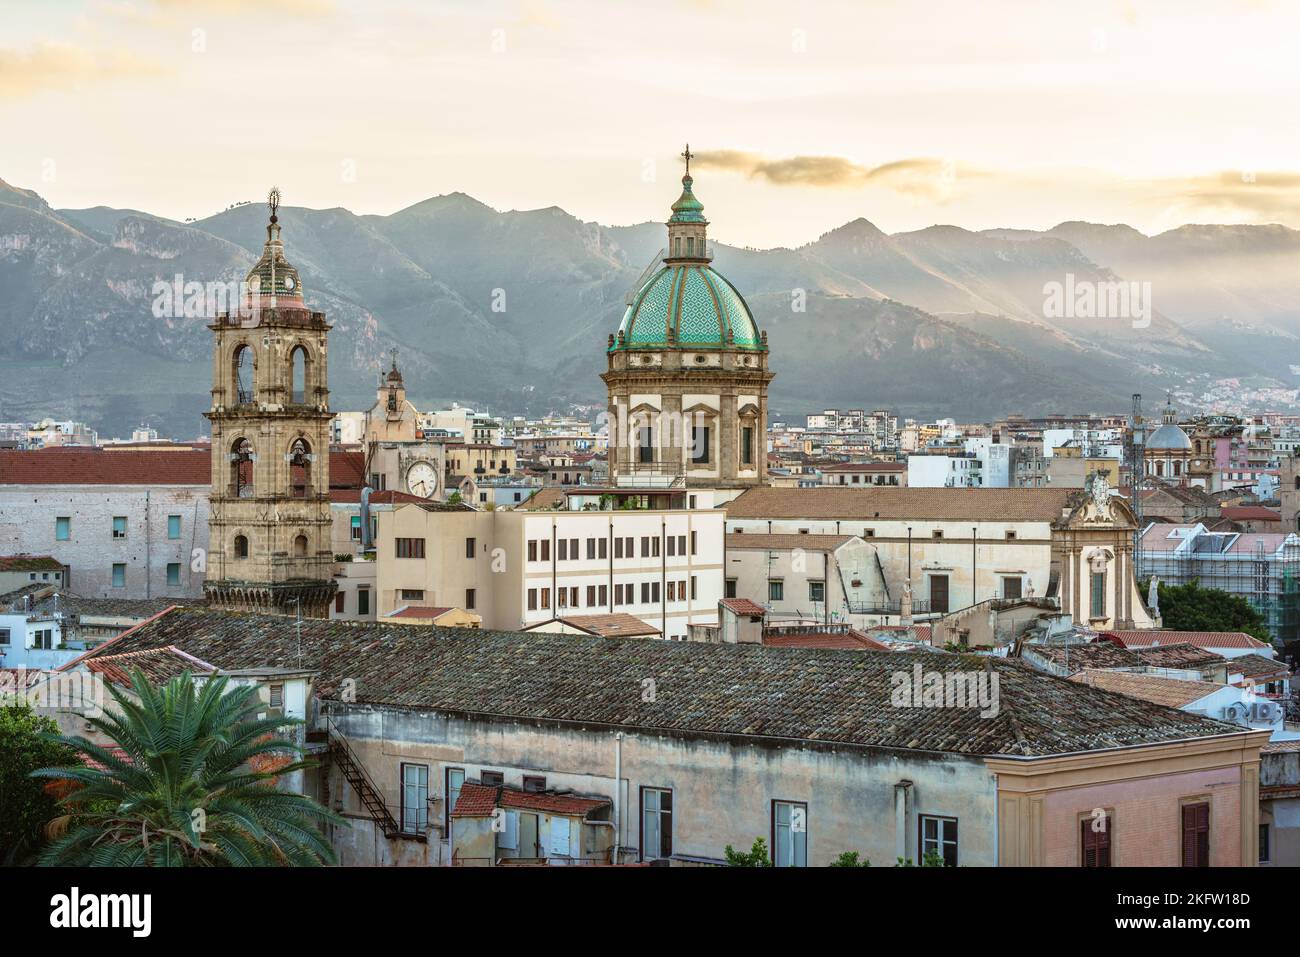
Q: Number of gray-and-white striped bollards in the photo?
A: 0